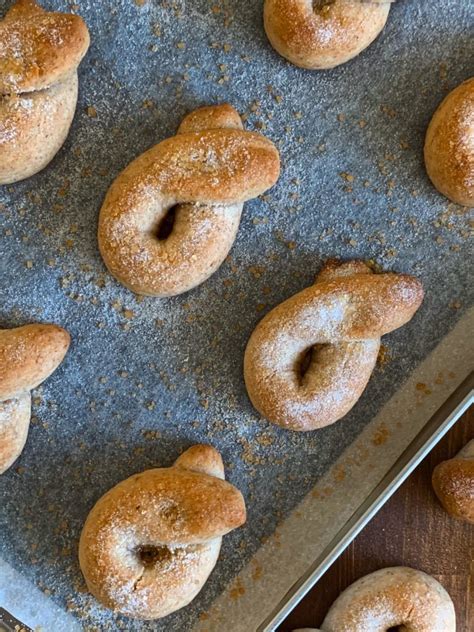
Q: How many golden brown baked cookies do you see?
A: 9